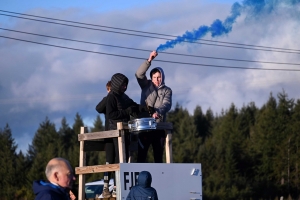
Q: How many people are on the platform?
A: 3